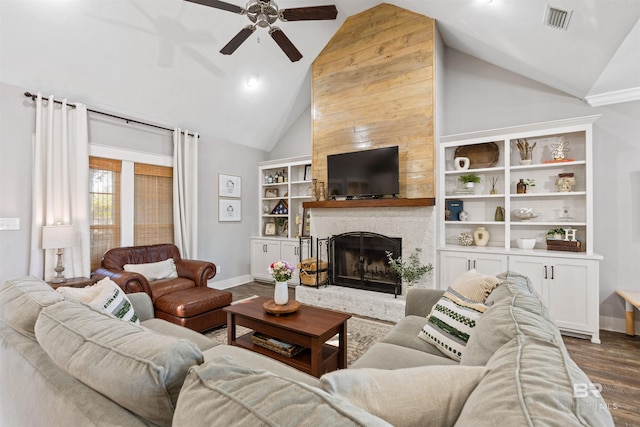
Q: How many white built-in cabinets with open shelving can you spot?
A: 2